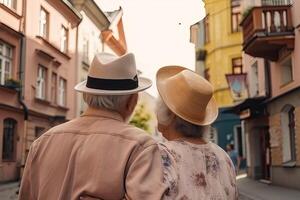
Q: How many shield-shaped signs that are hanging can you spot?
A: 1